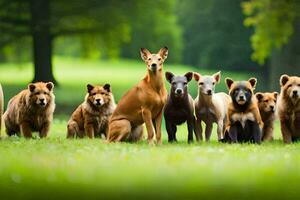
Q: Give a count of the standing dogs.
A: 2